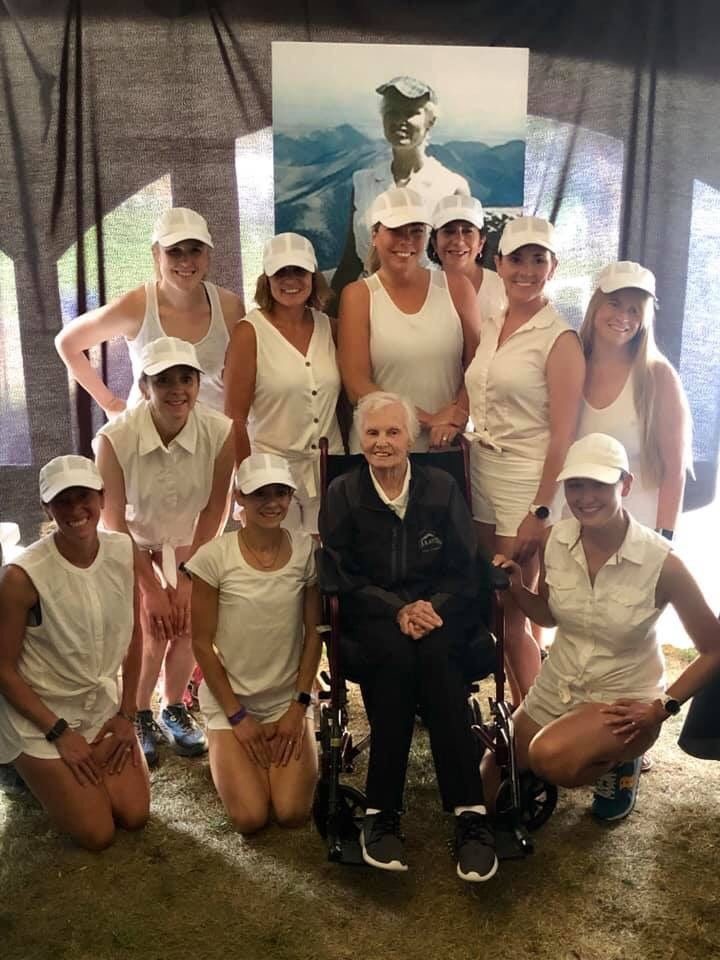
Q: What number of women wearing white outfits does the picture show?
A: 10